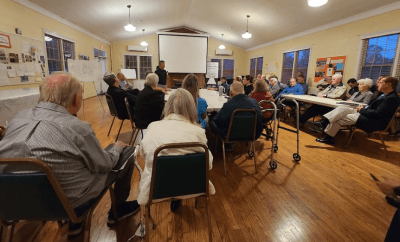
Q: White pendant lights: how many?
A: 5